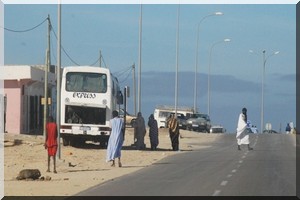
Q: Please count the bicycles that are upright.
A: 0